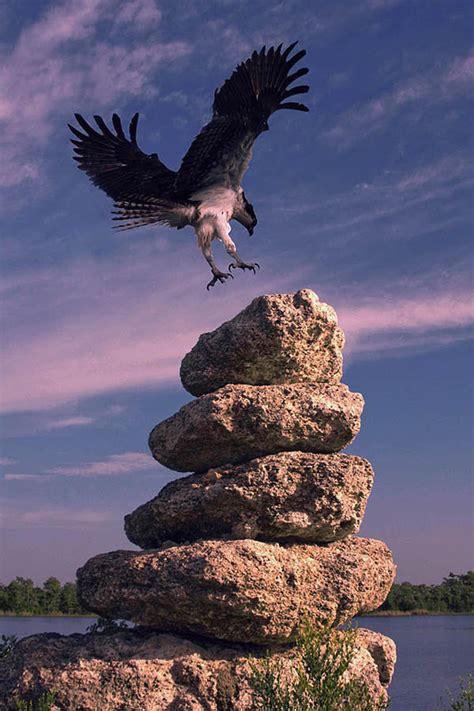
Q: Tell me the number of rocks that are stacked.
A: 5